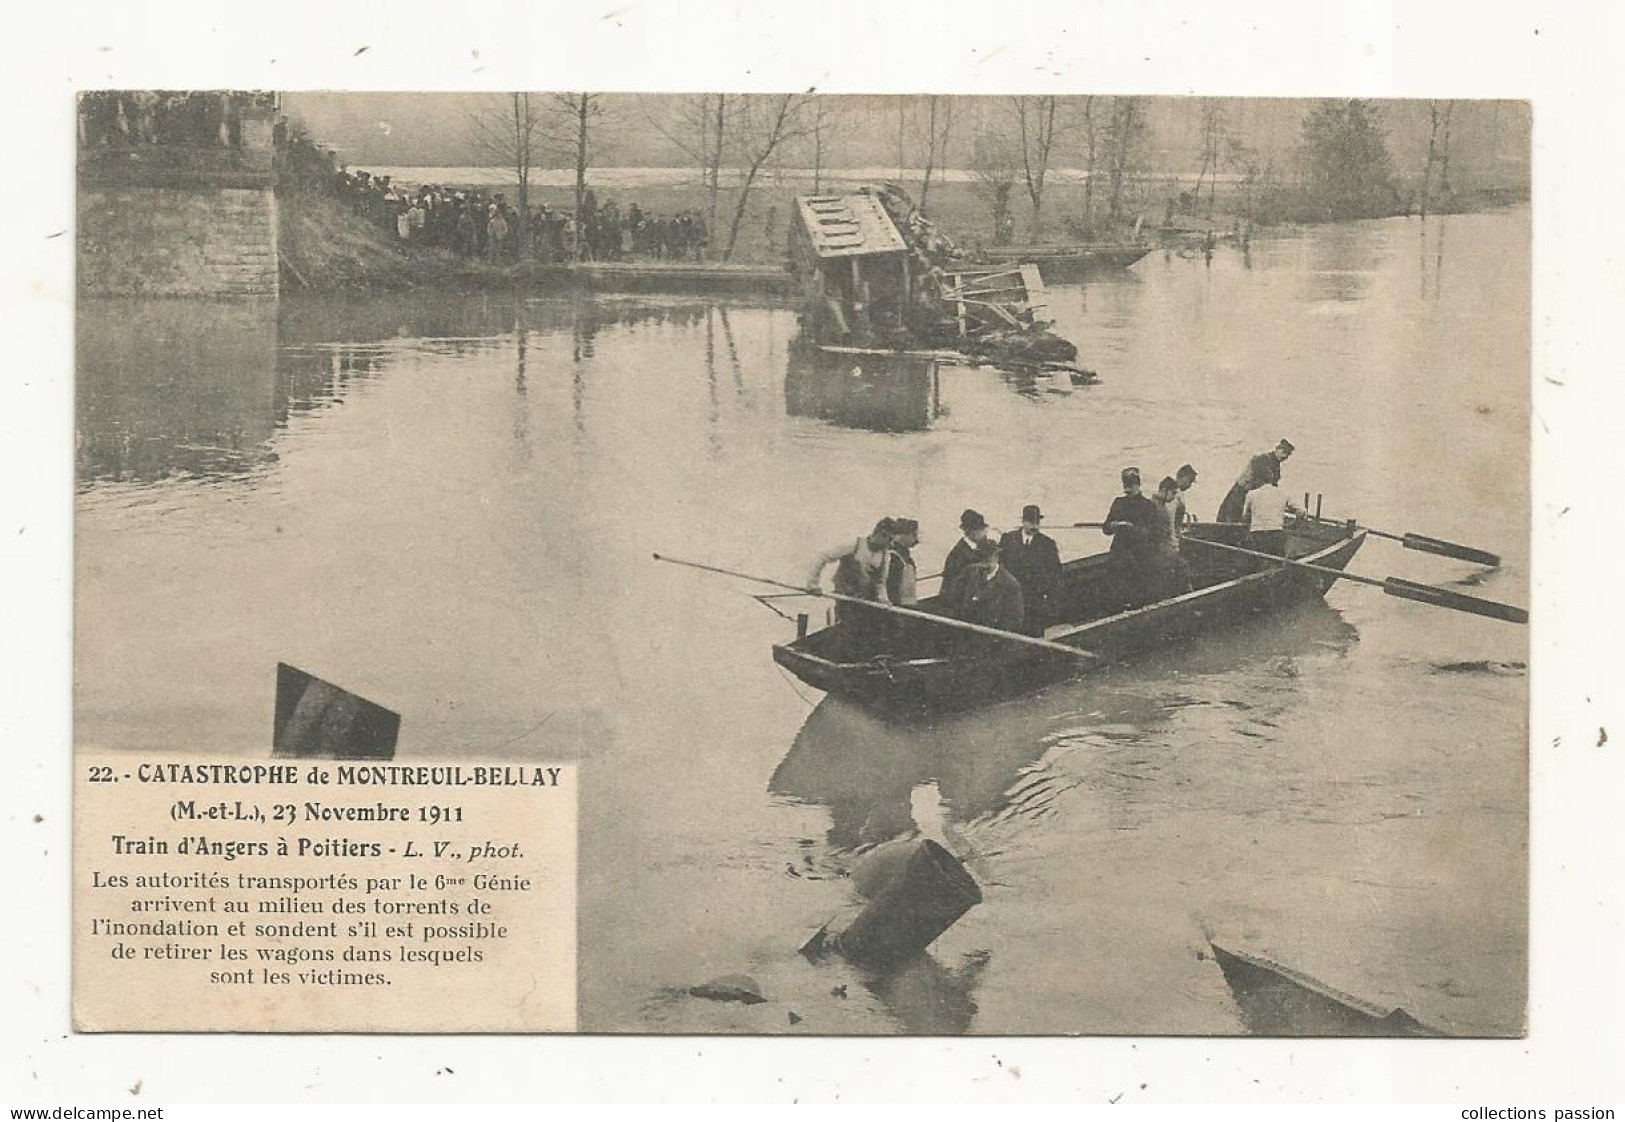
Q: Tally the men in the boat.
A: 10